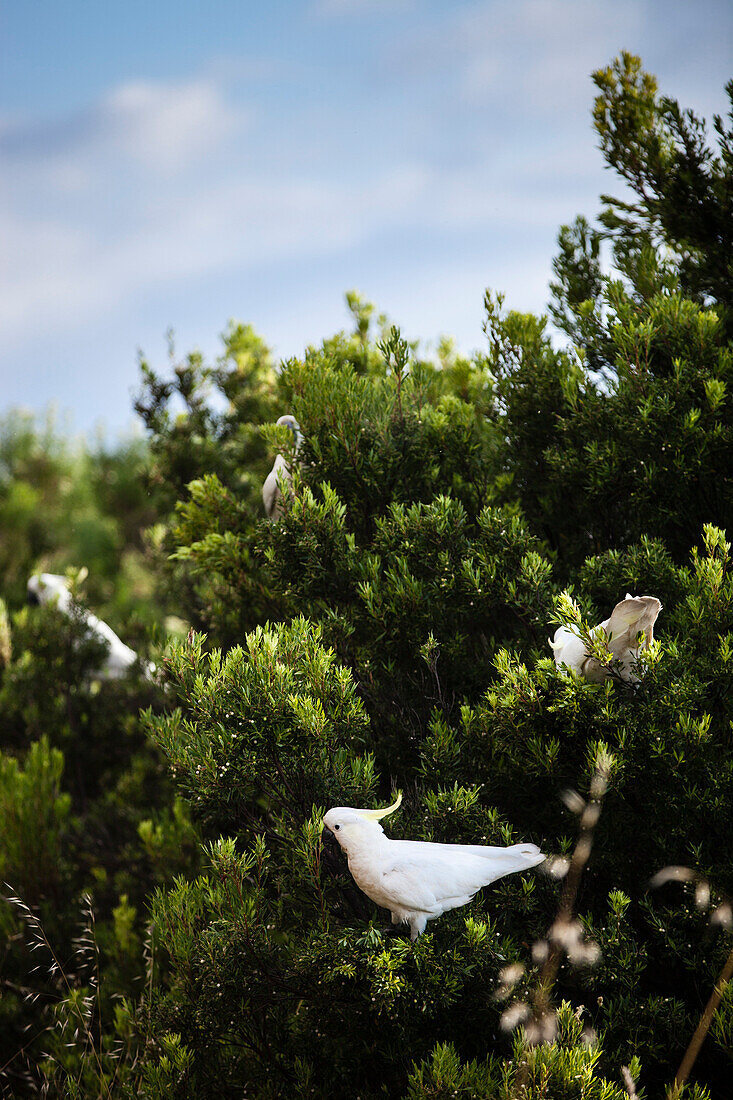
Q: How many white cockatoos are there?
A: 4